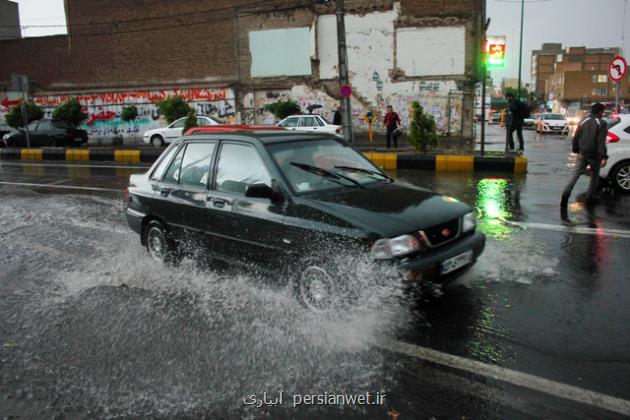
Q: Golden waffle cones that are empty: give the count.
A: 0